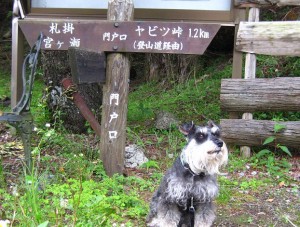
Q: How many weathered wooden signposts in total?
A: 1